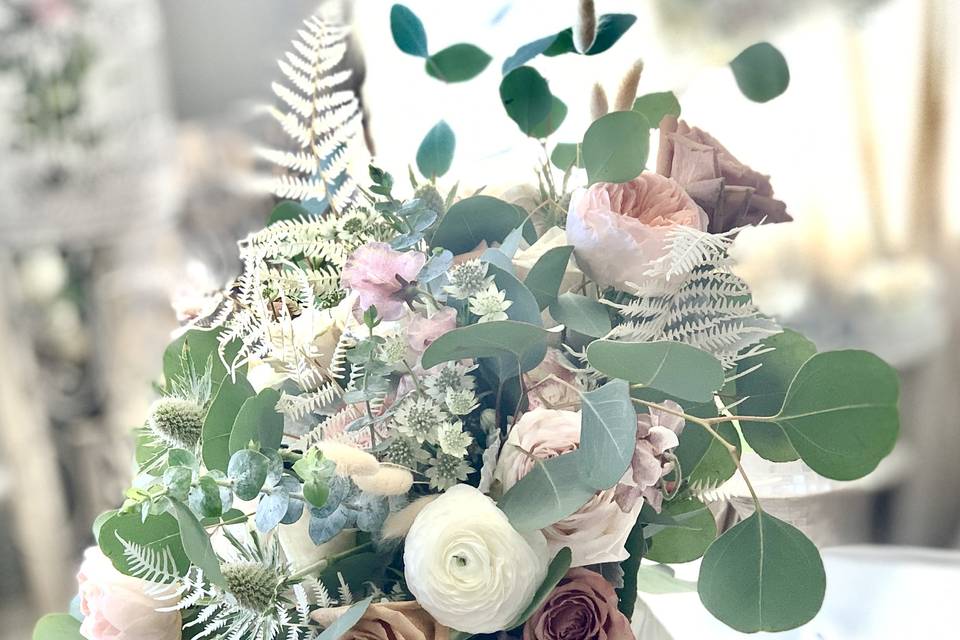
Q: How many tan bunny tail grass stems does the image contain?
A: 6